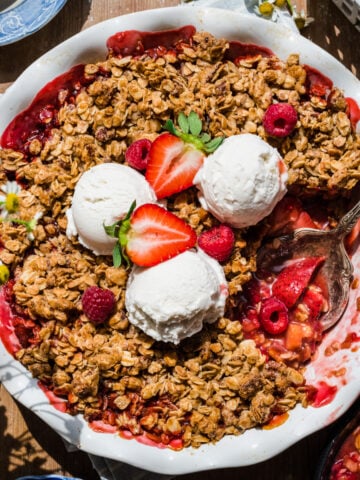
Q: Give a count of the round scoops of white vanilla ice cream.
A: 3